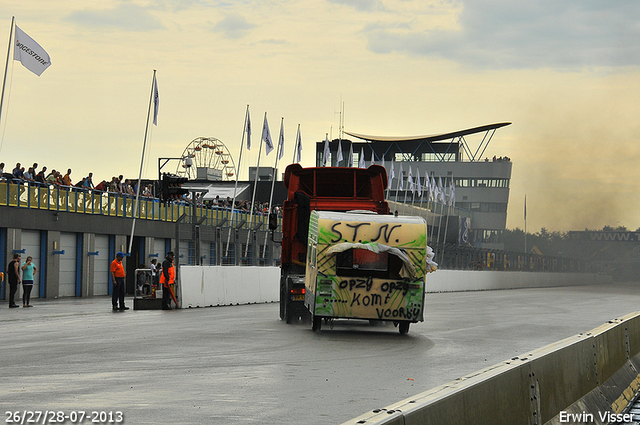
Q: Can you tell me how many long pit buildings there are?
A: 1